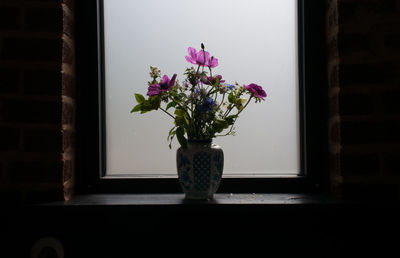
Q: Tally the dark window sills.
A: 1